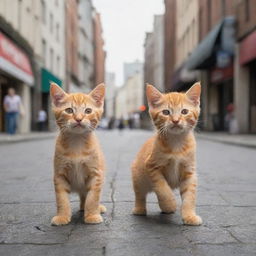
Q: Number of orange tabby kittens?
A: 2